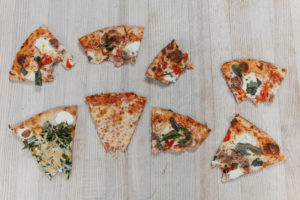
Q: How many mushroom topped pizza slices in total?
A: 0